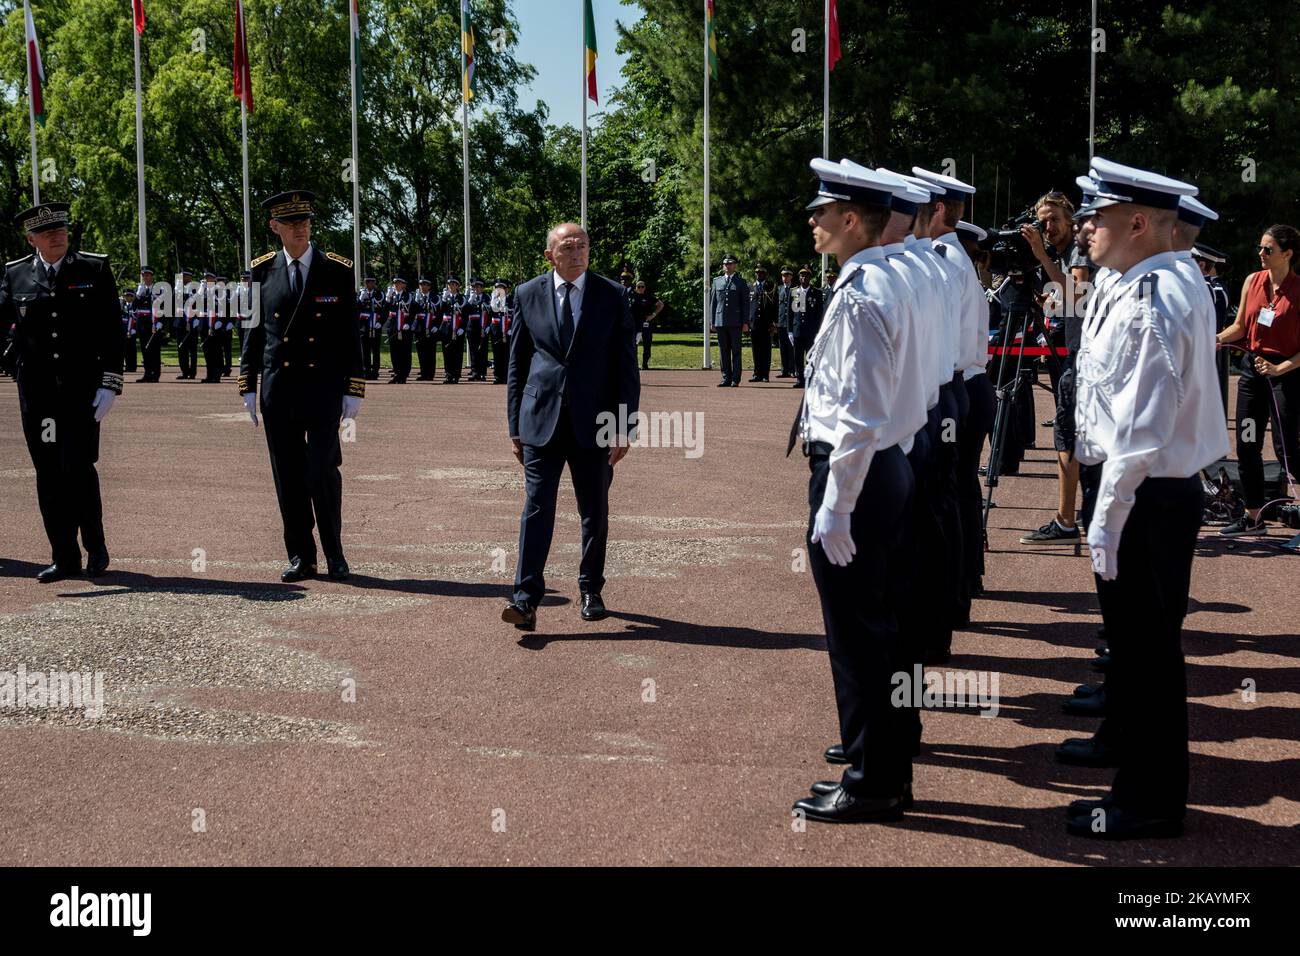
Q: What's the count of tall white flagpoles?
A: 9